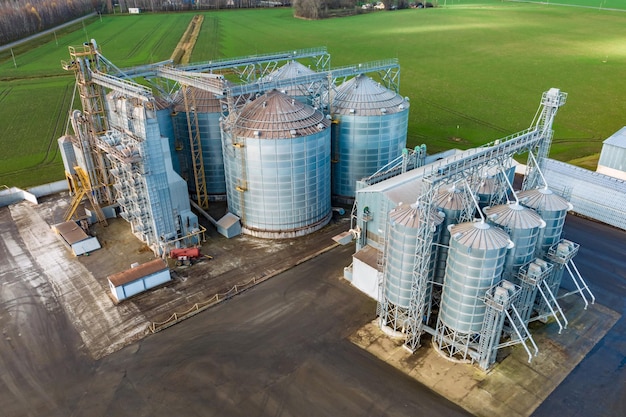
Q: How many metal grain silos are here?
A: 11